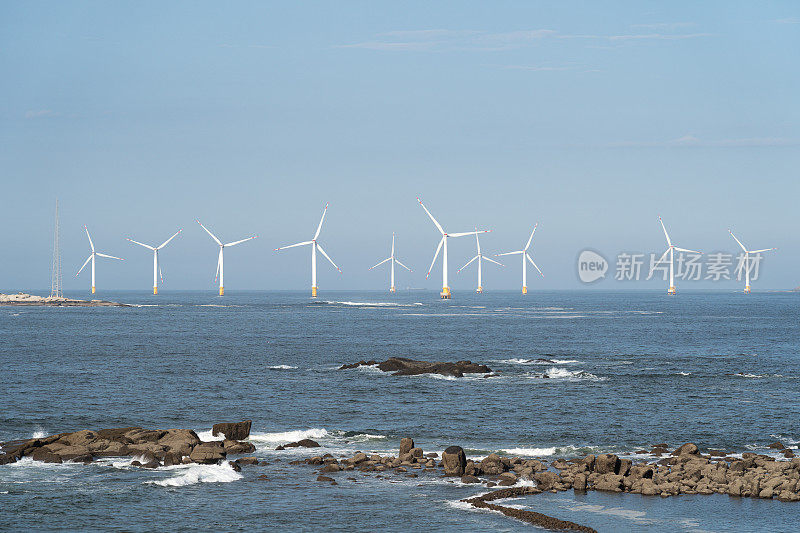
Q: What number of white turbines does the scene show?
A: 10